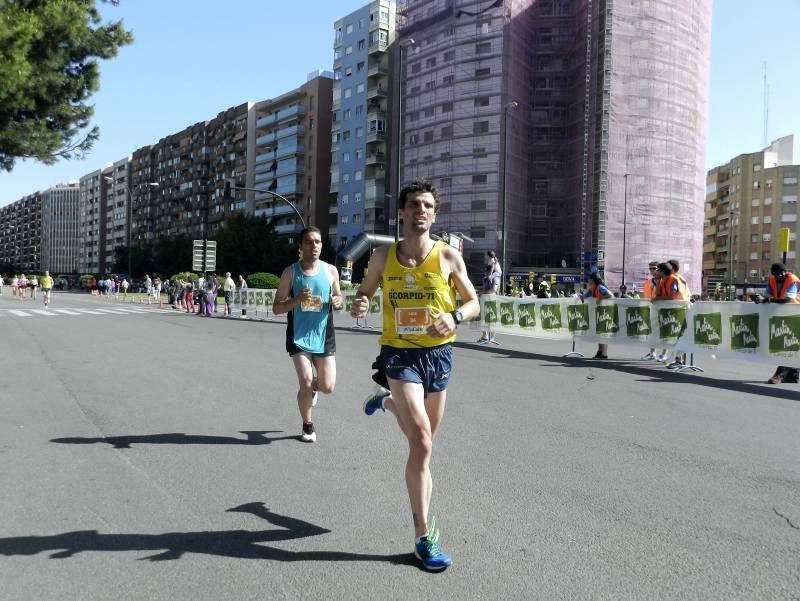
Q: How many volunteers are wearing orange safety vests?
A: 5